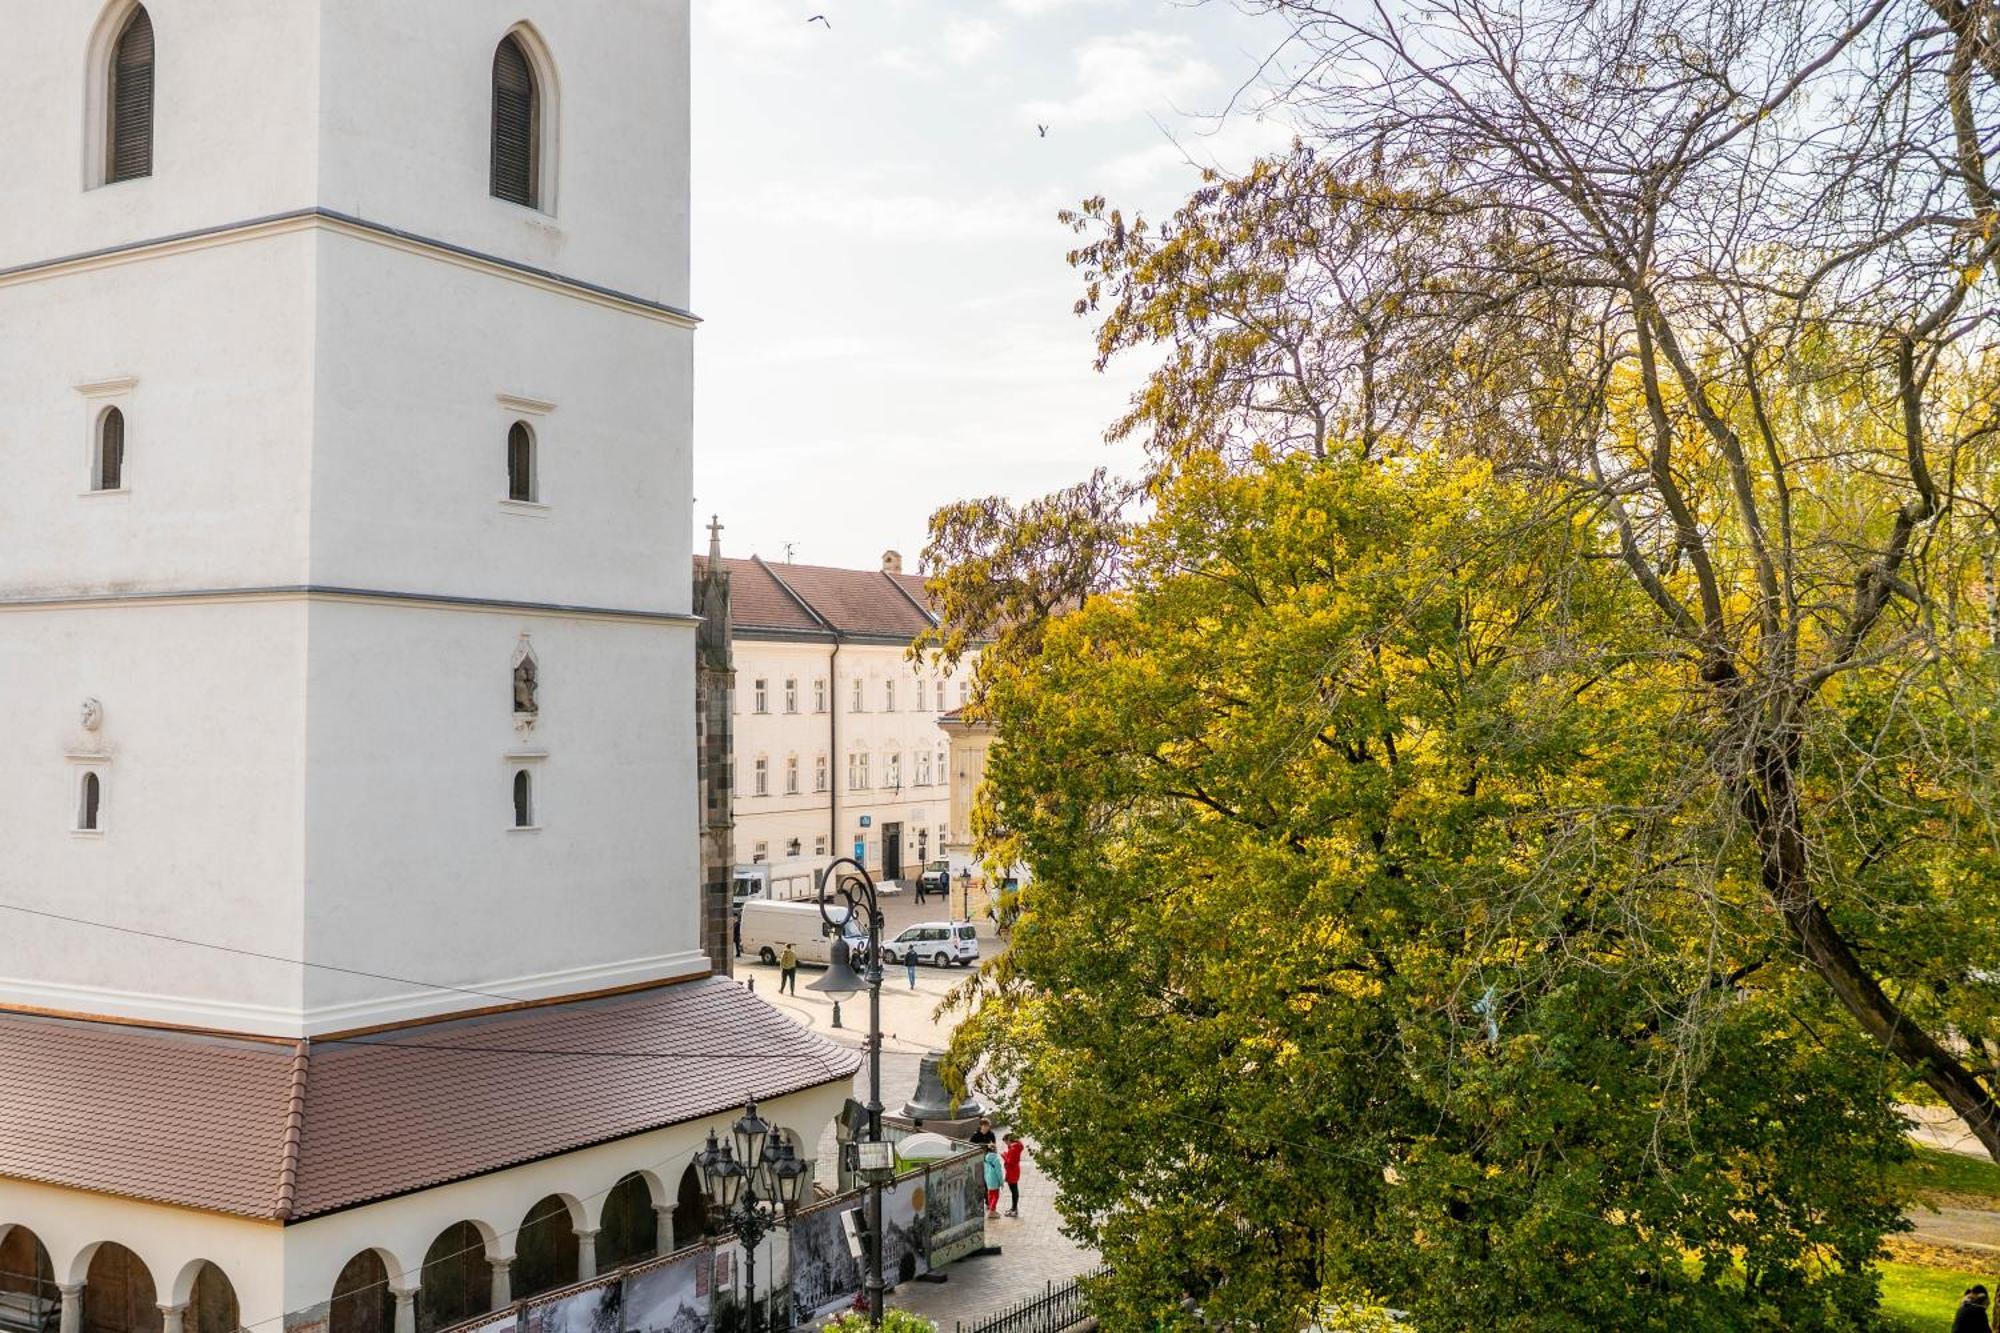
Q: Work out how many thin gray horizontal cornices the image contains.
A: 2